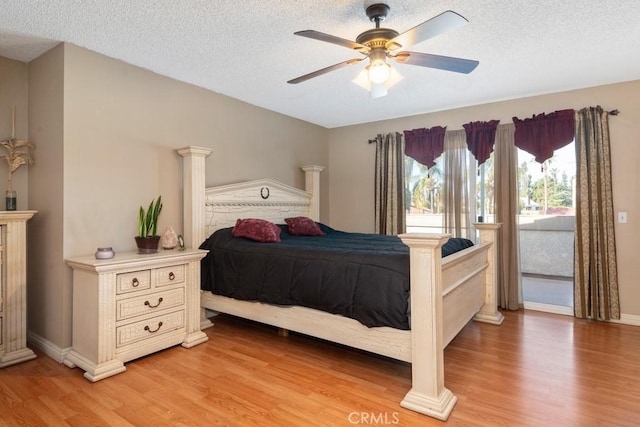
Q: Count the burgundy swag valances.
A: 3